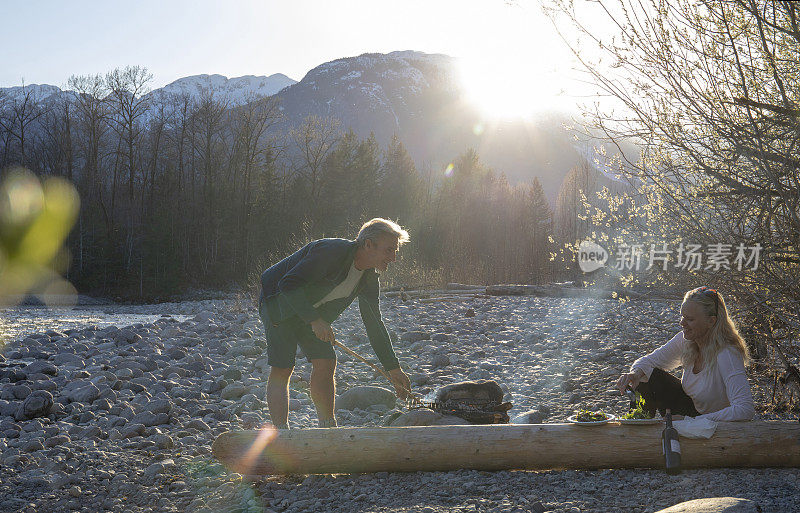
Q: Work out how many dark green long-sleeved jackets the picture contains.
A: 1